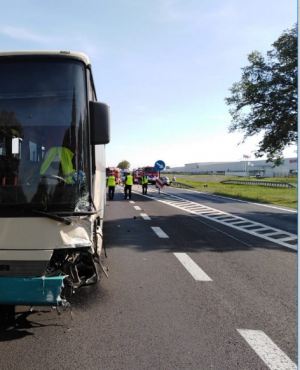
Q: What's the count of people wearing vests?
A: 3